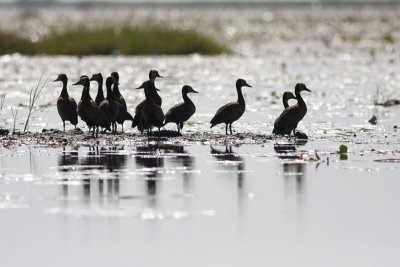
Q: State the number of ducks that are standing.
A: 12